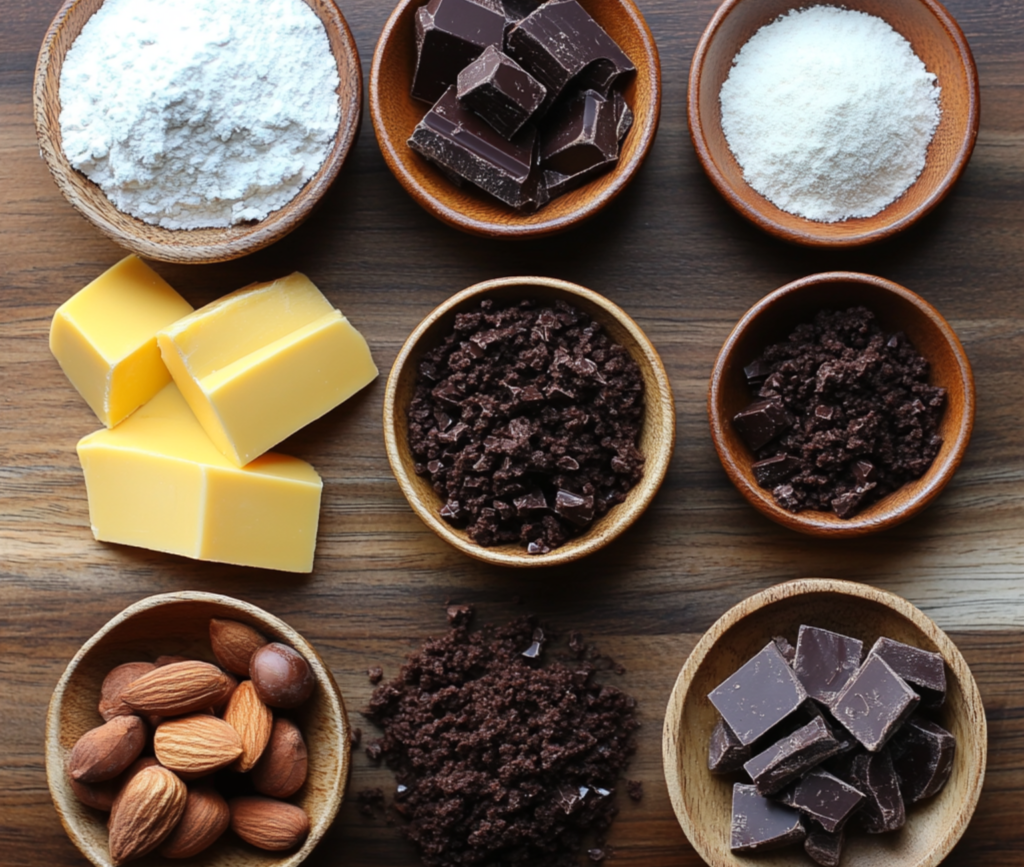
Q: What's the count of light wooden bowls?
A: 4